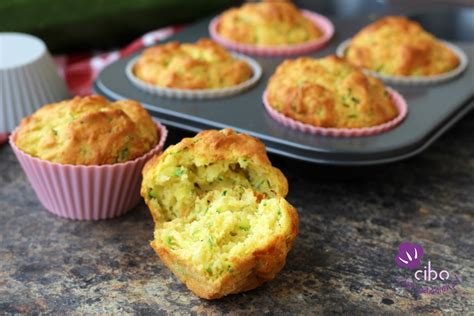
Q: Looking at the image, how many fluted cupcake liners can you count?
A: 6